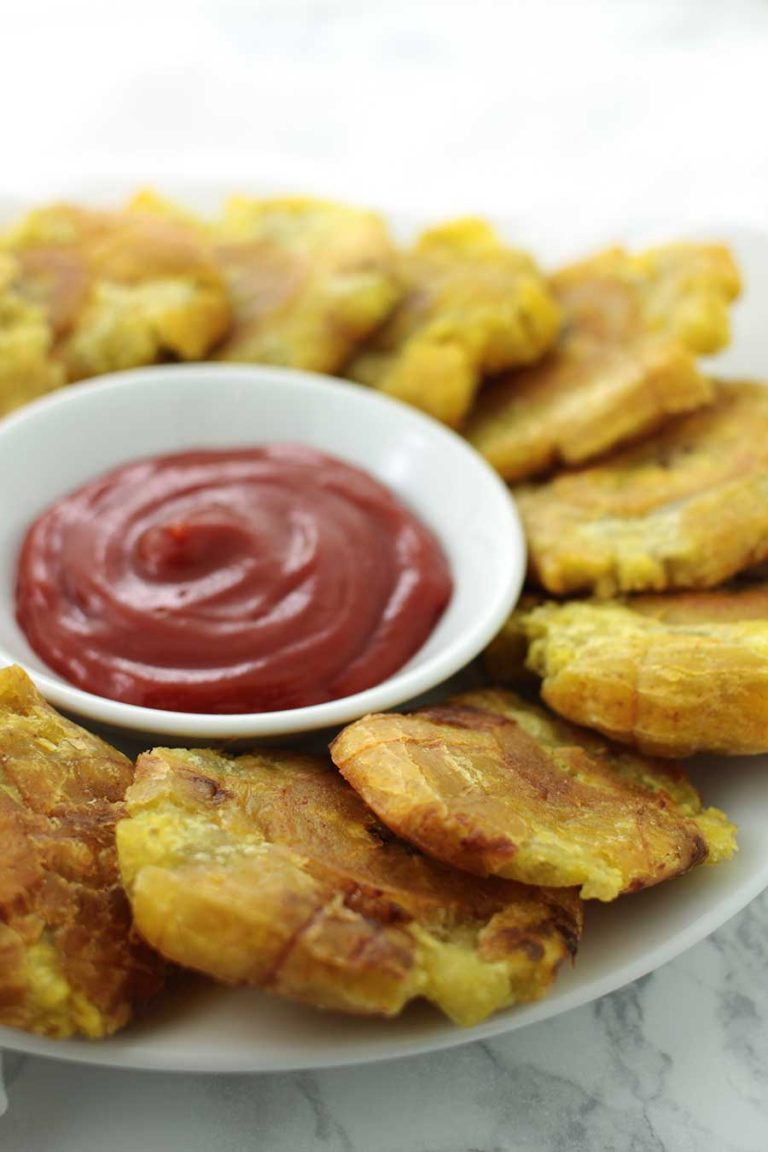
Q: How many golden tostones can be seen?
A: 10